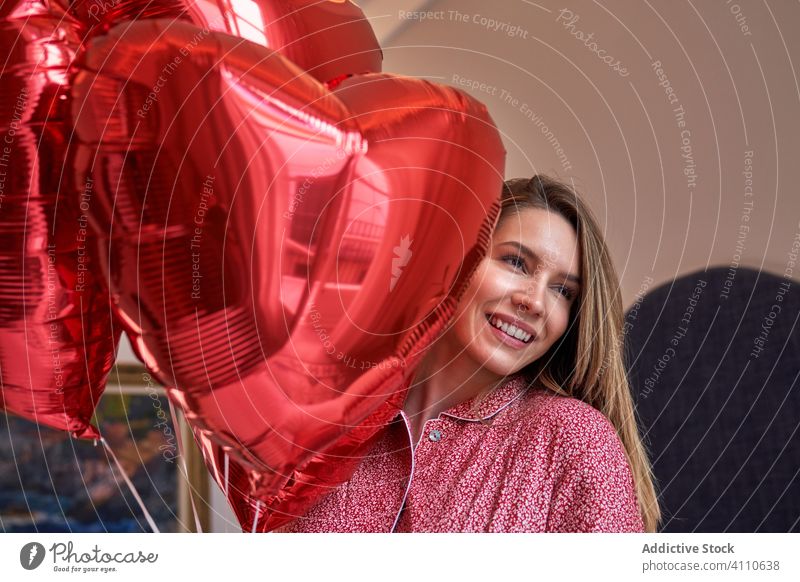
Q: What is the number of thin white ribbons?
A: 4